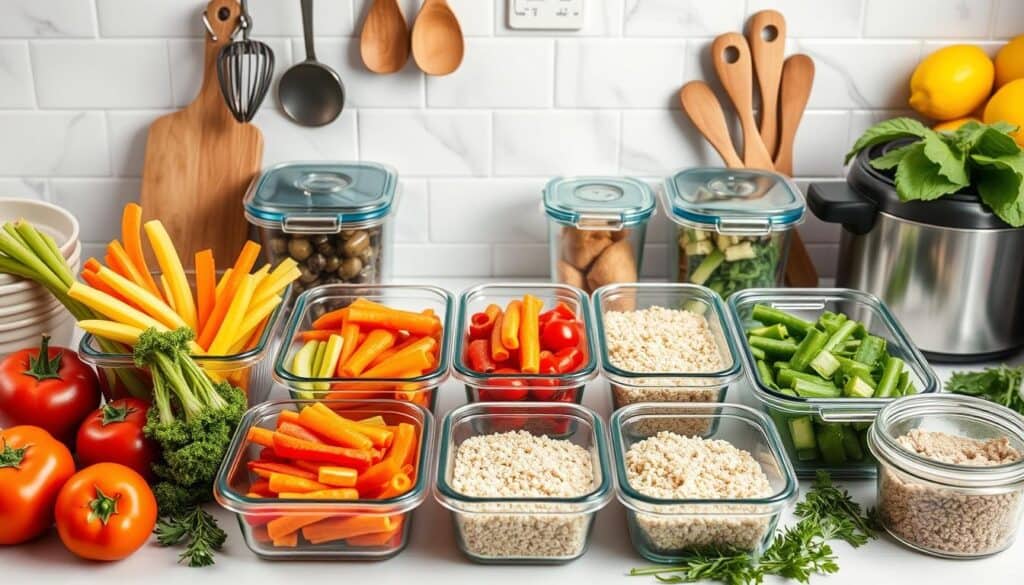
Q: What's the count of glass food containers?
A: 12